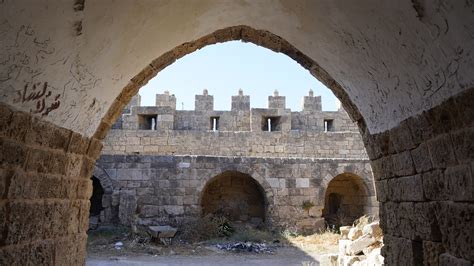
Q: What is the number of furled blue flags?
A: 0